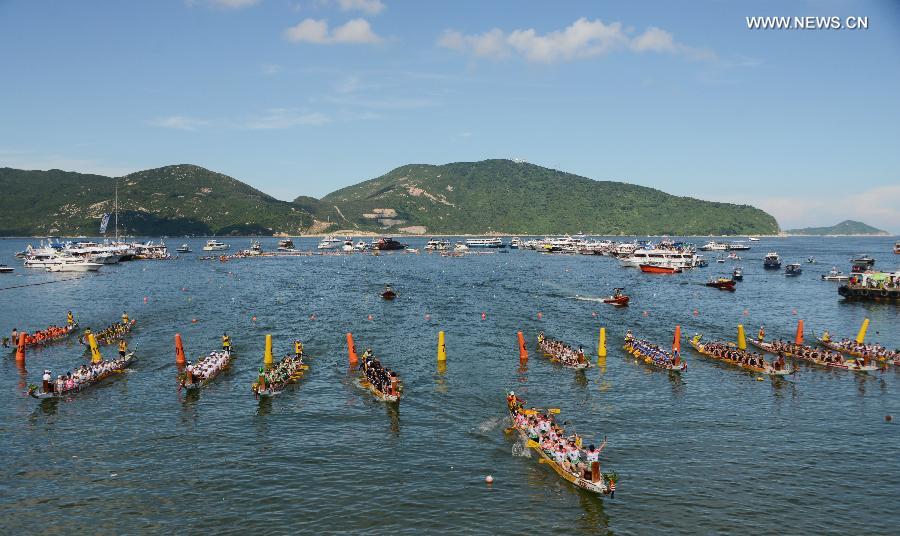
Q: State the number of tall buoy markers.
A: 12